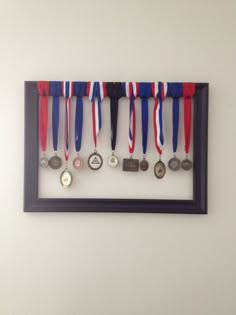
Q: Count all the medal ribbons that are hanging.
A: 11